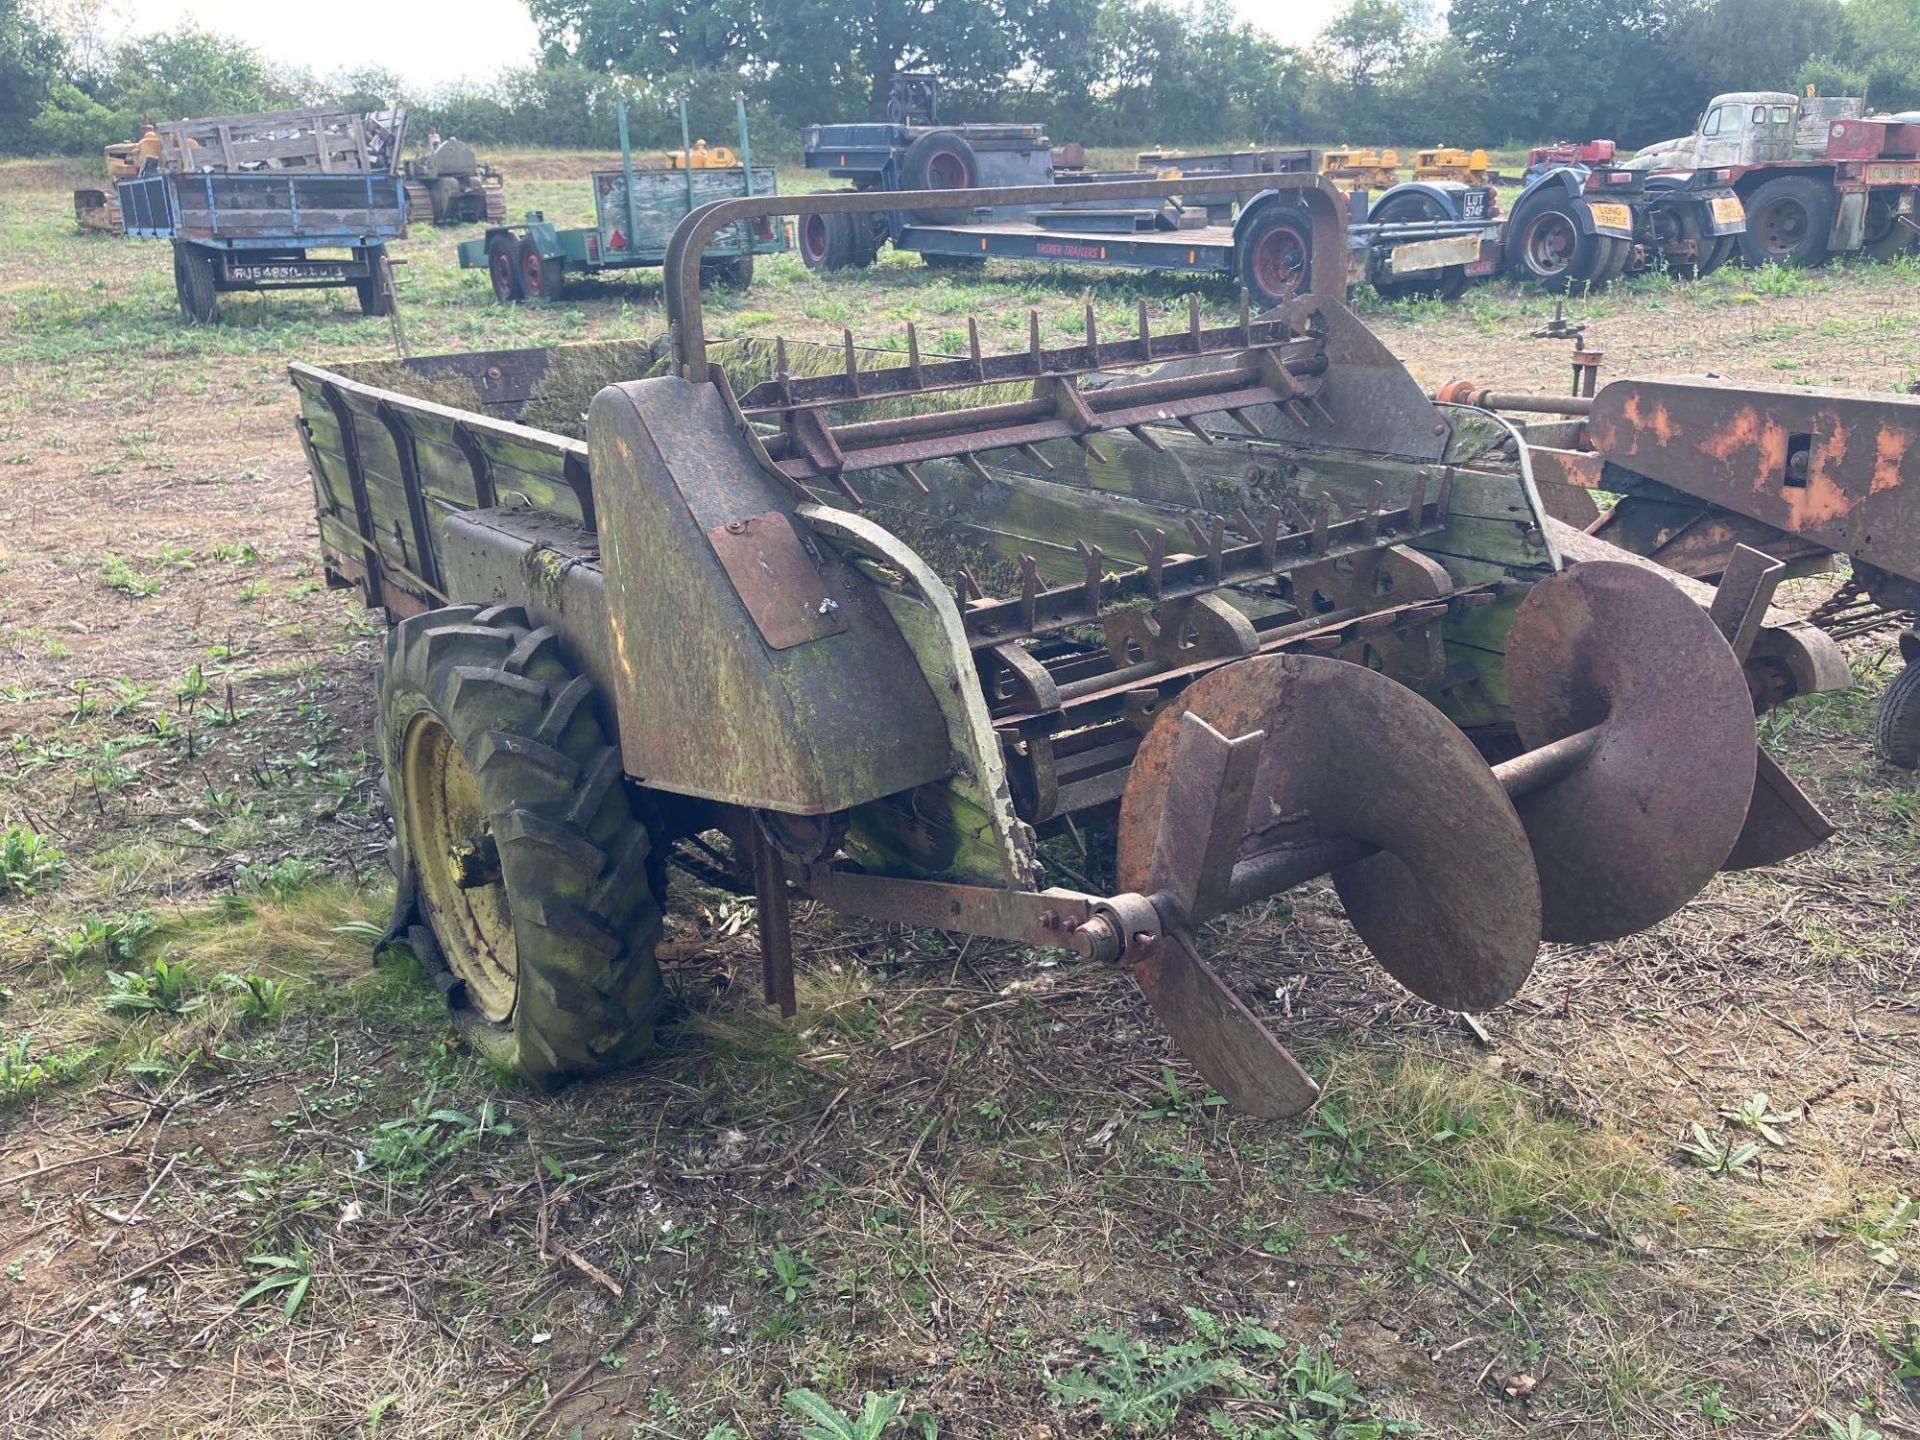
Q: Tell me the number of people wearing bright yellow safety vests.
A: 0